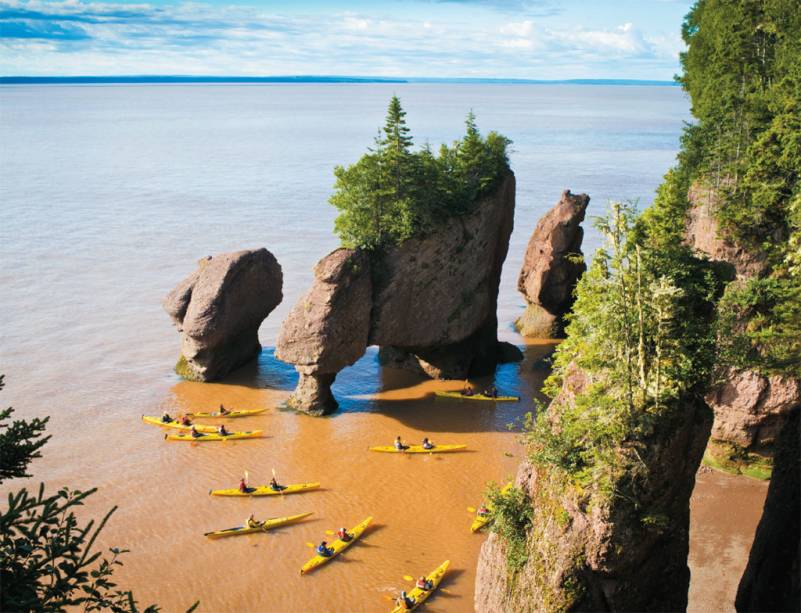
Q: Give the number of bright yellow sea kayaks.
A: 10